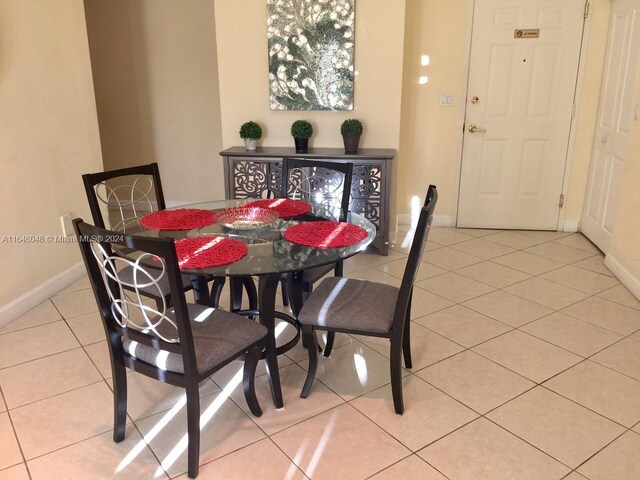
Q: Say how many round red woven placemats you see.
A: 4